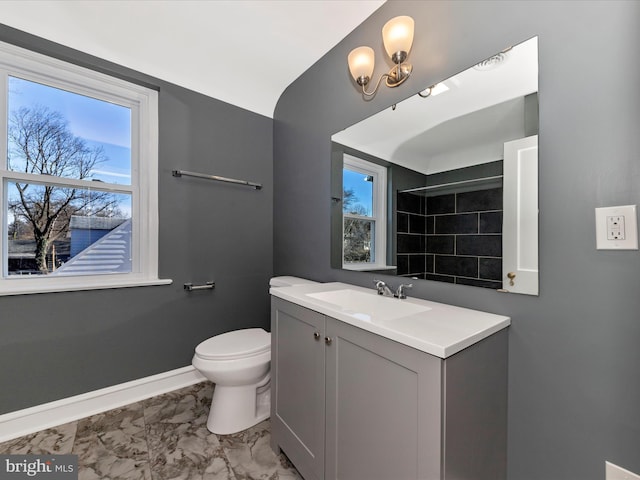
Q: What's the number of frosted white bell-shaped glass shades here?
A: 2